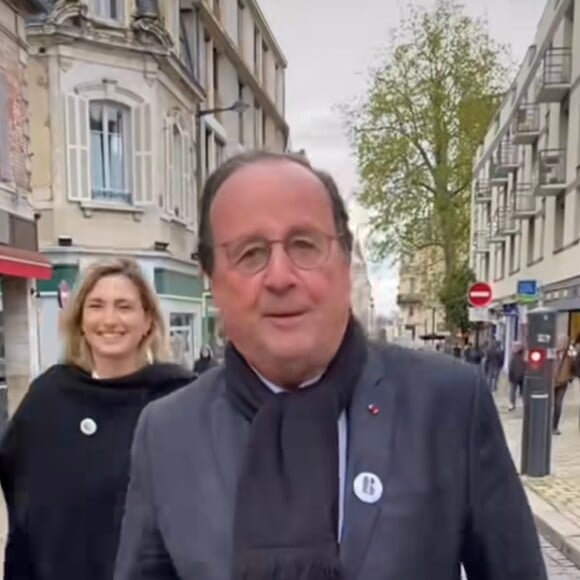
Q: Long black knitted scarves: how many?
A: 1